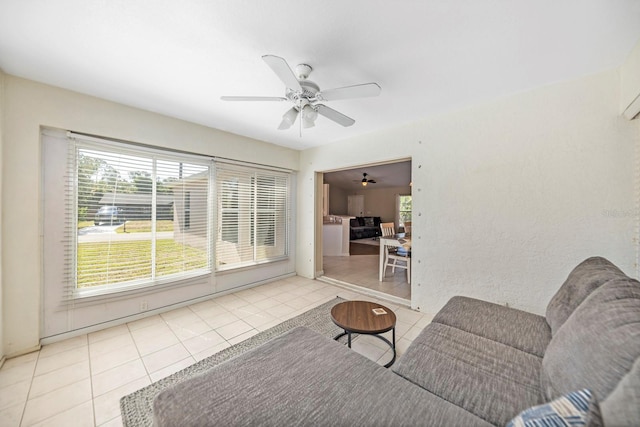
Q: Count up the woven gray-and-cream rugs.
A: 1